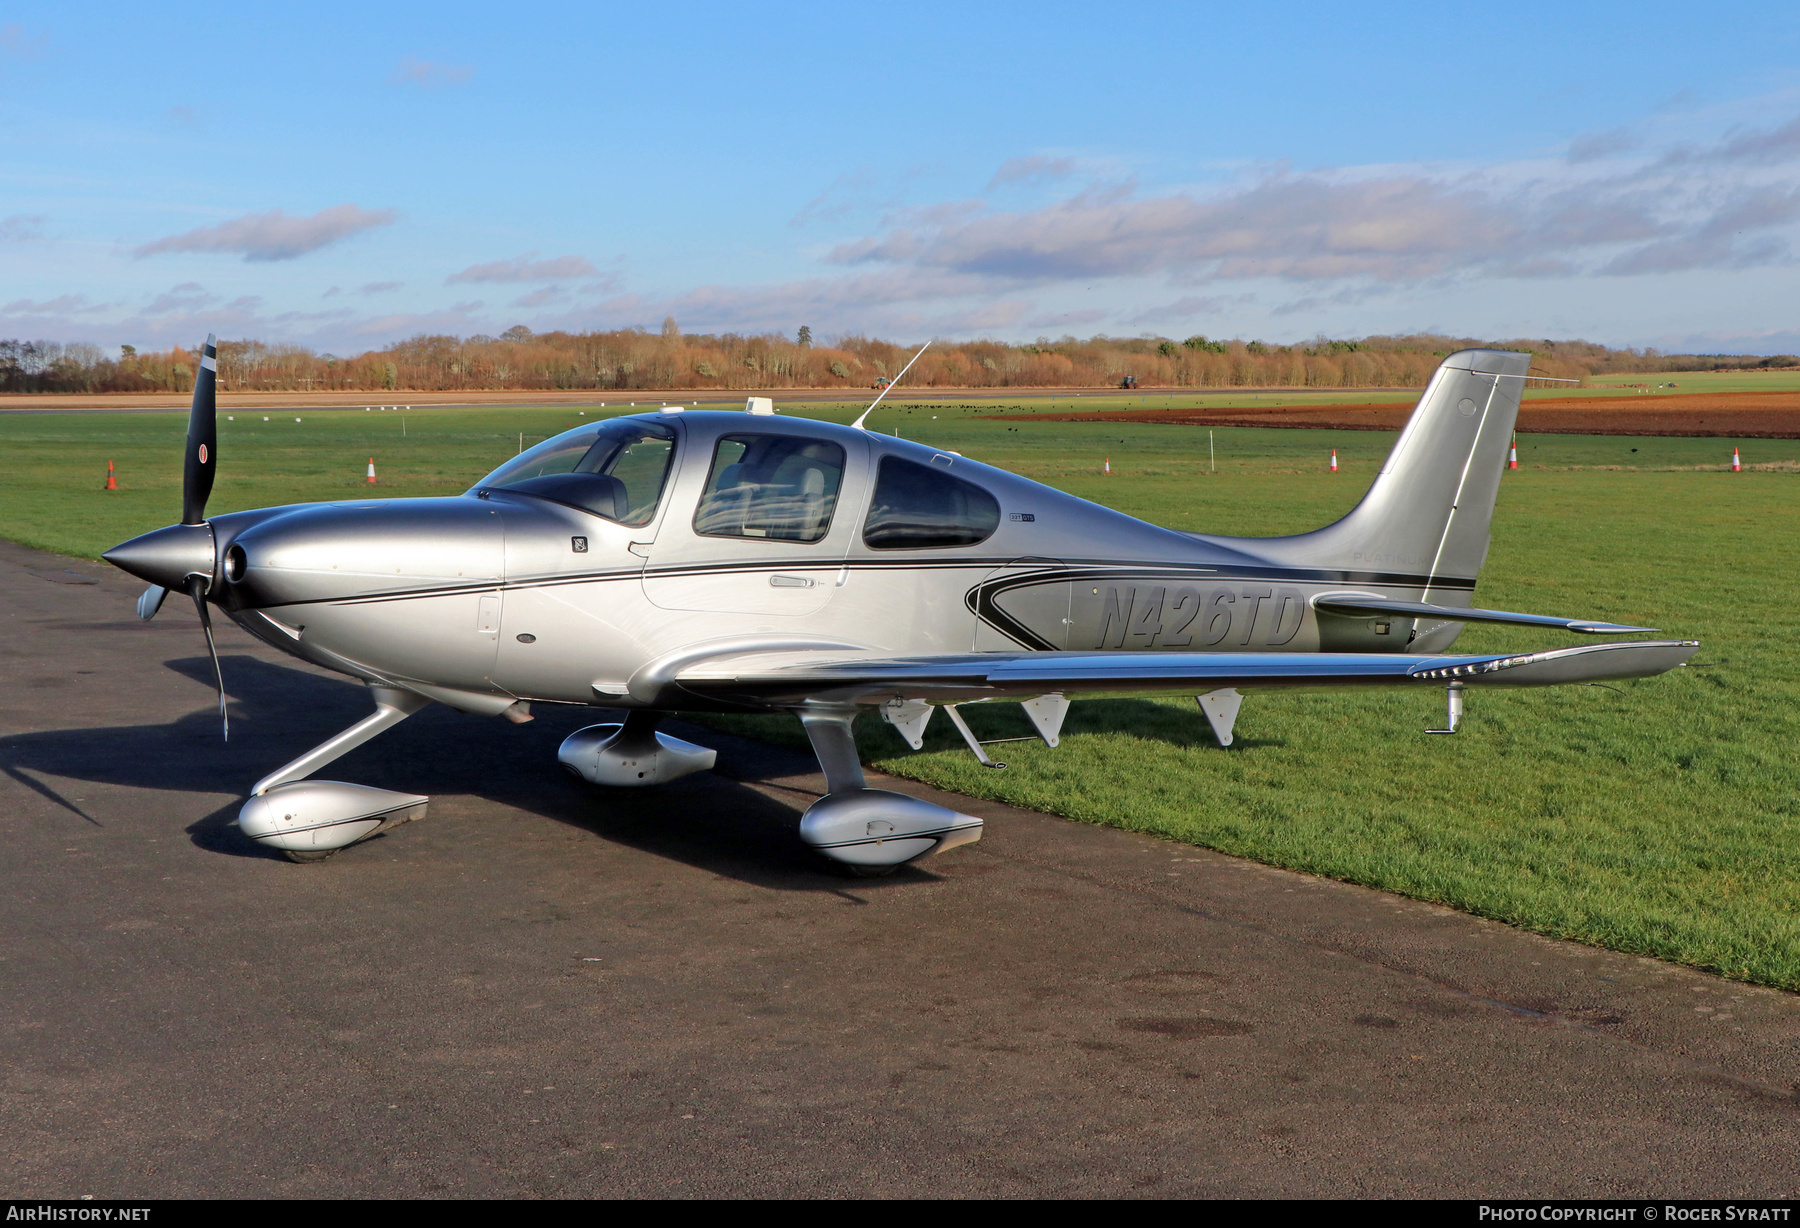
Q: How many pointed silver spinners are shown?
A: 1